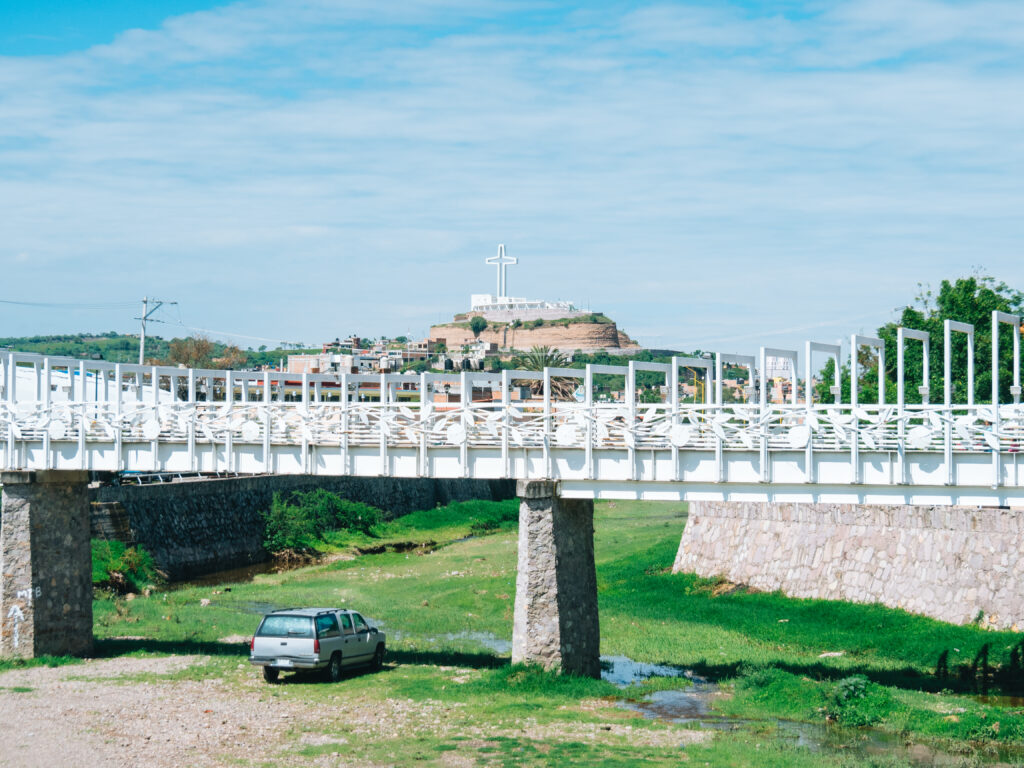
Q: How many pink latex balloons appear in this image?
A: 0